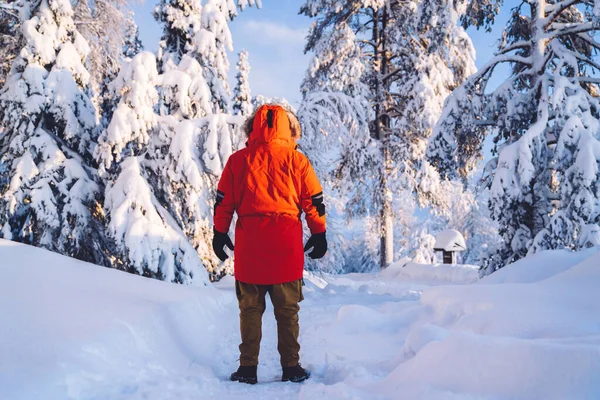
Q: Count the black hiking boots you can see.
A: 2